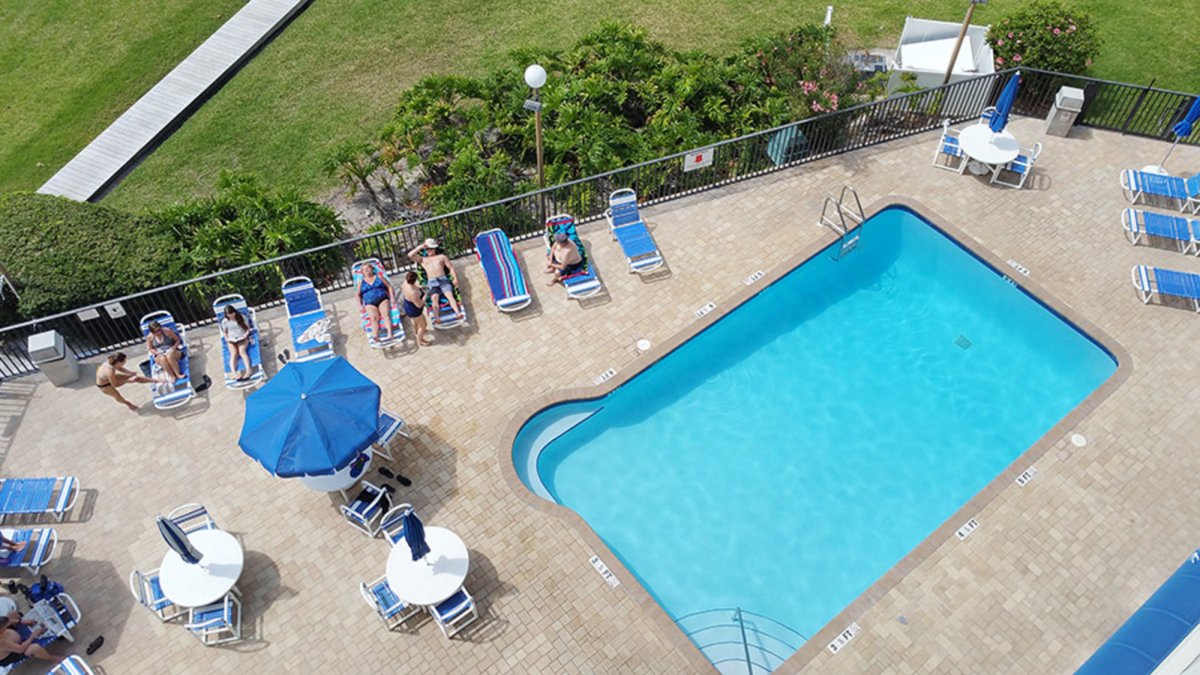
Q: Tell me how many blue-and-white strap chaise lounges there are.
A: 15